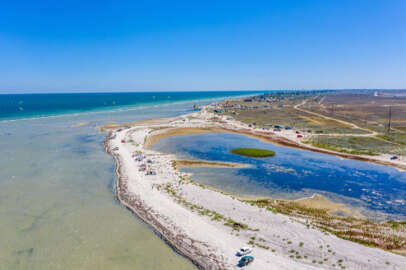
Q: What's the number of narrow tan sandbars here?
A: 1